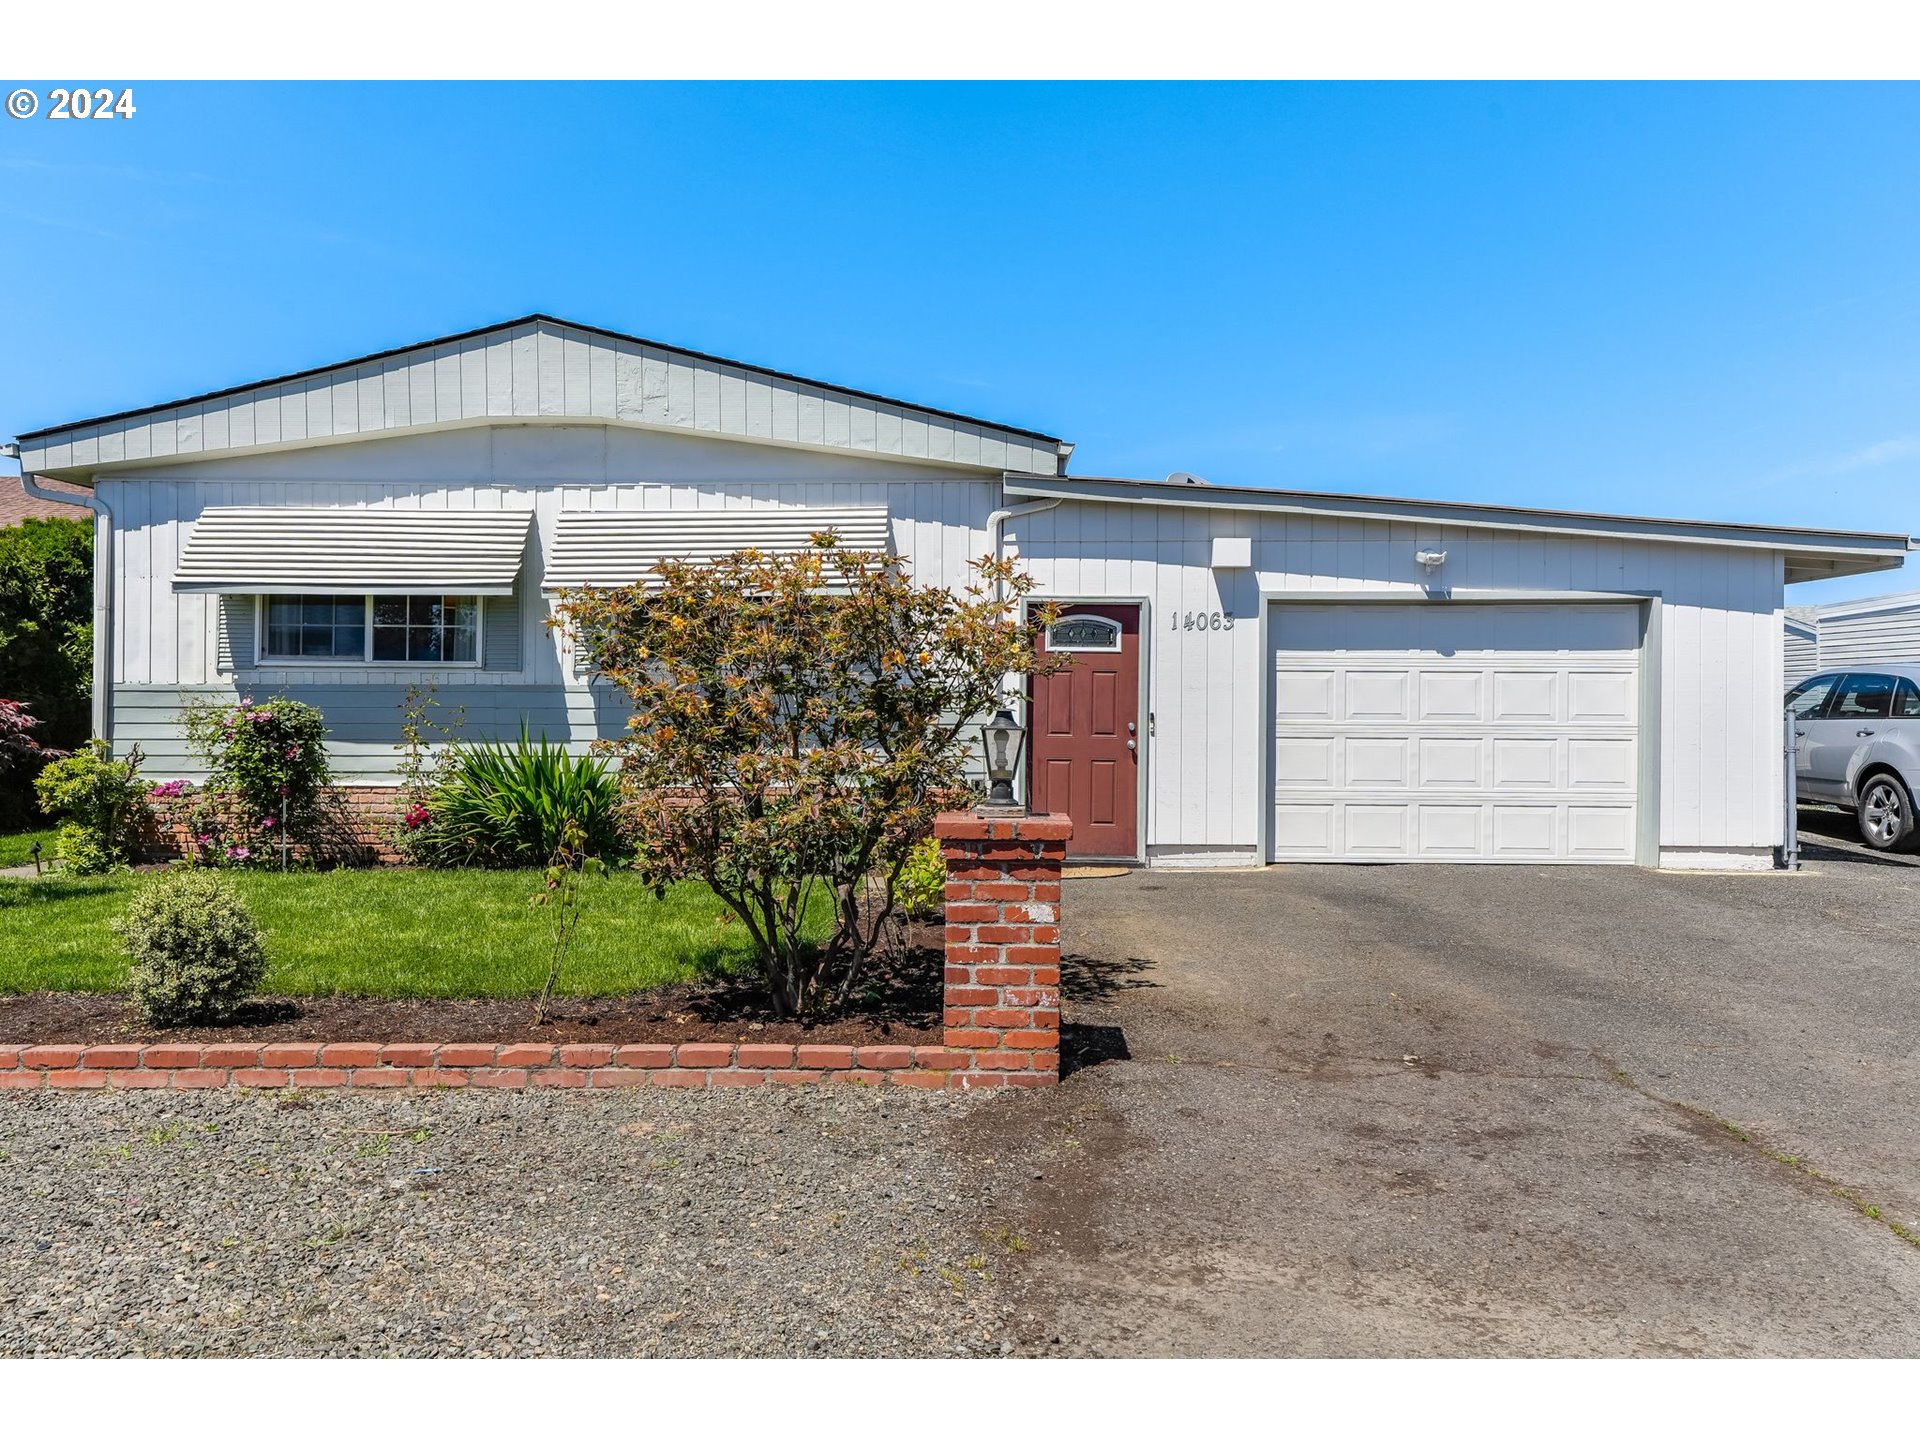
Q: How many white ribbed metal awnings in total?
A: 2